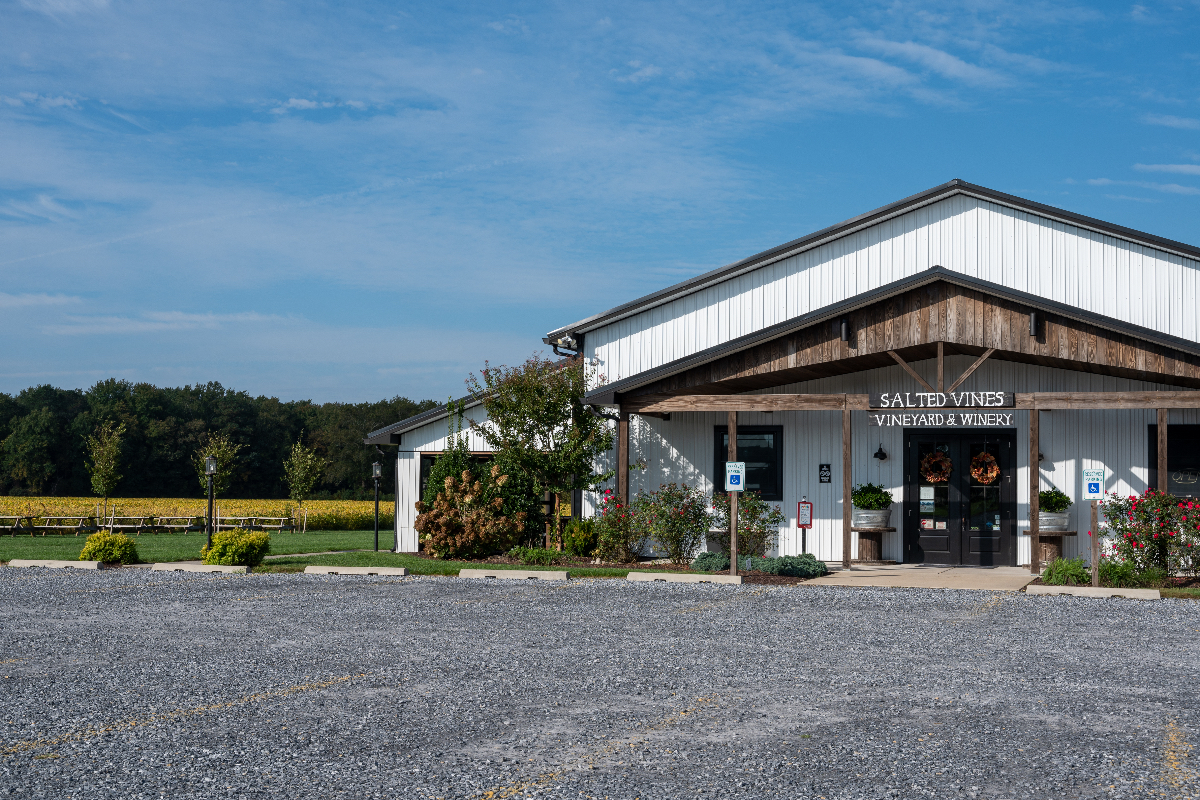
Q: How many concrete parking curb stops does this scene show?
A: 6